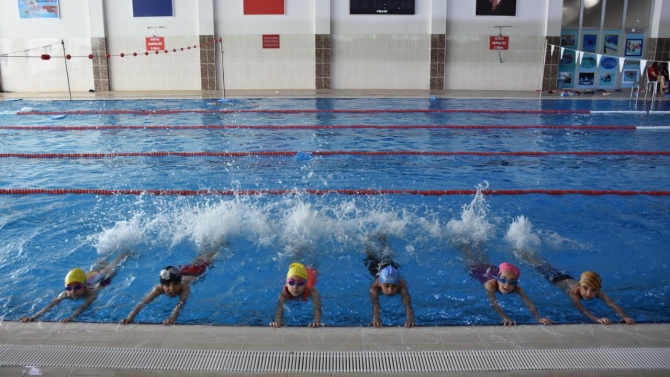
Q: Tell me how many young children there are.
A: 6